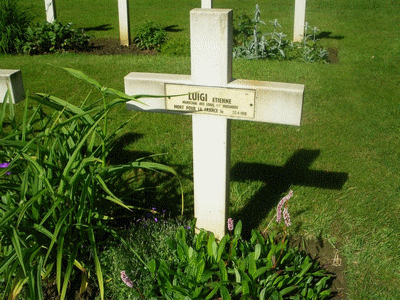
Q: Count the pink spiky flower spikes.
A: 4